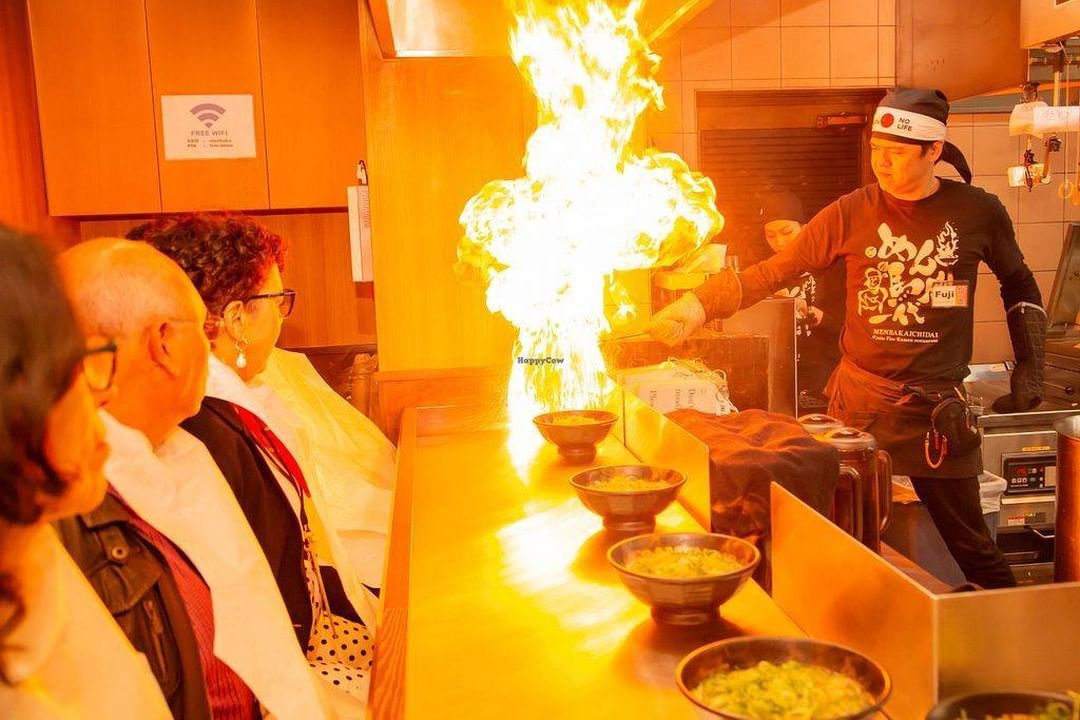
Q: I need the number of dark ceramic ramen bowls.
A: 5